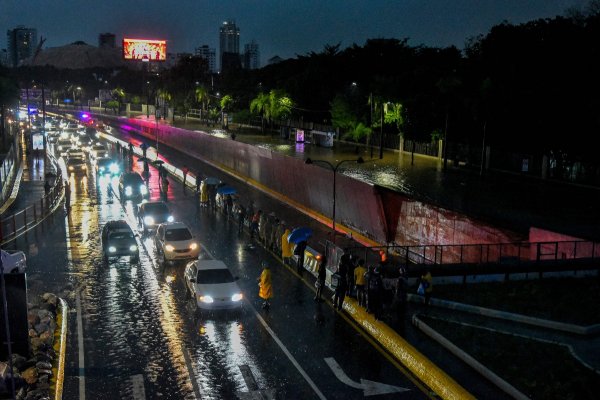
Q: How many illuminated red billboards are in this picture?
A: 1